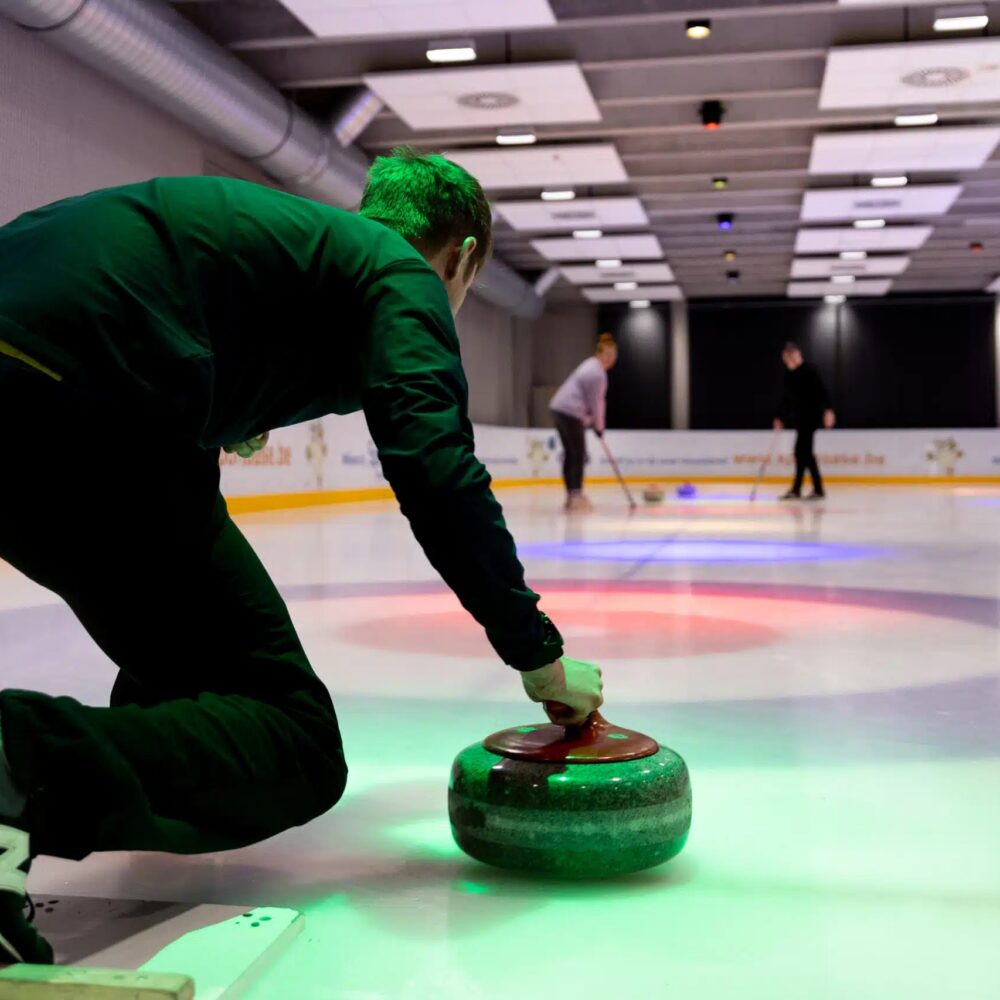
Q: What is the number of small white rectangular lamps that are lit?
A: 14